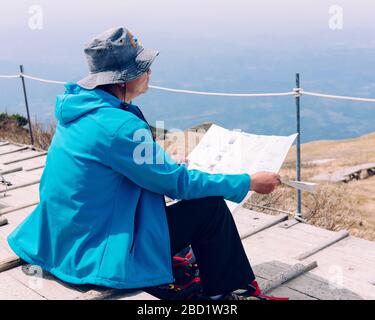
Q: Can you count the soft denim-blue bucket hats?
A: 1